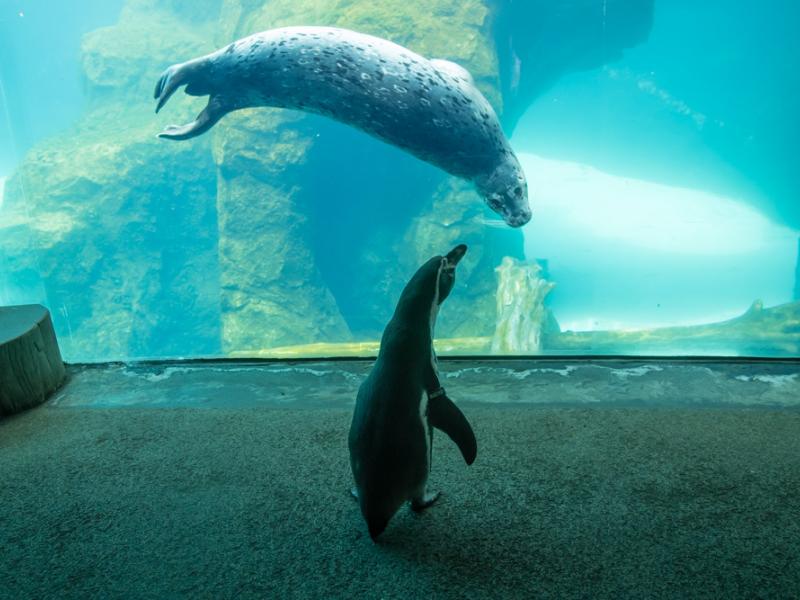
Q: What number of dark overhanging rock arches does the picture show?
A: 1